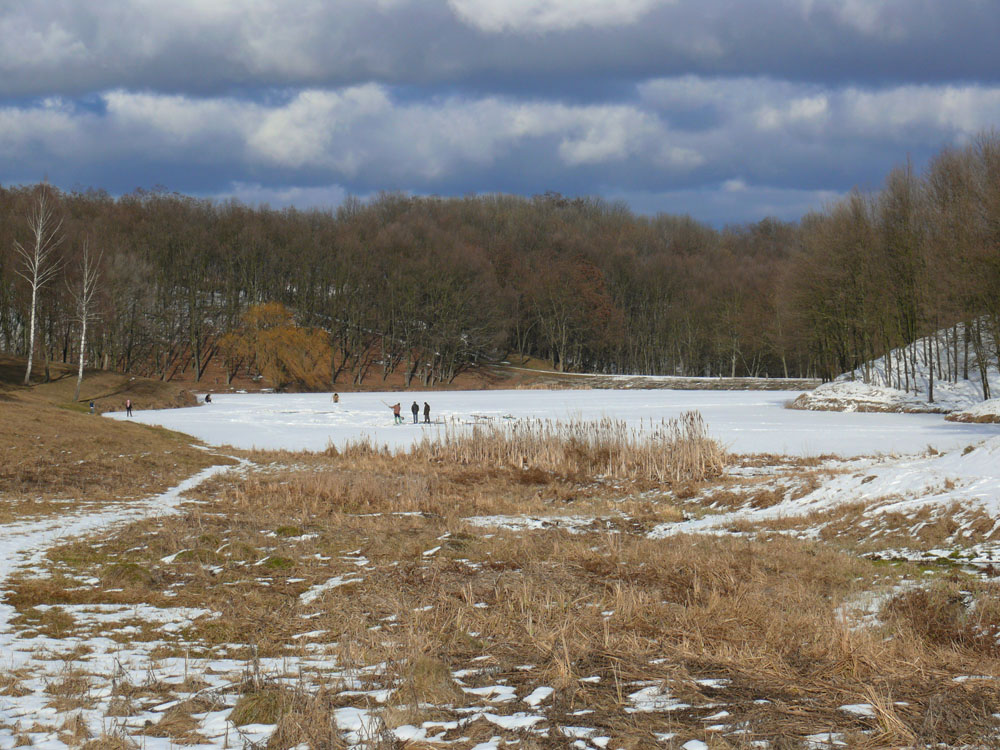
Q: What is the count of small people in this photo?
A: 7